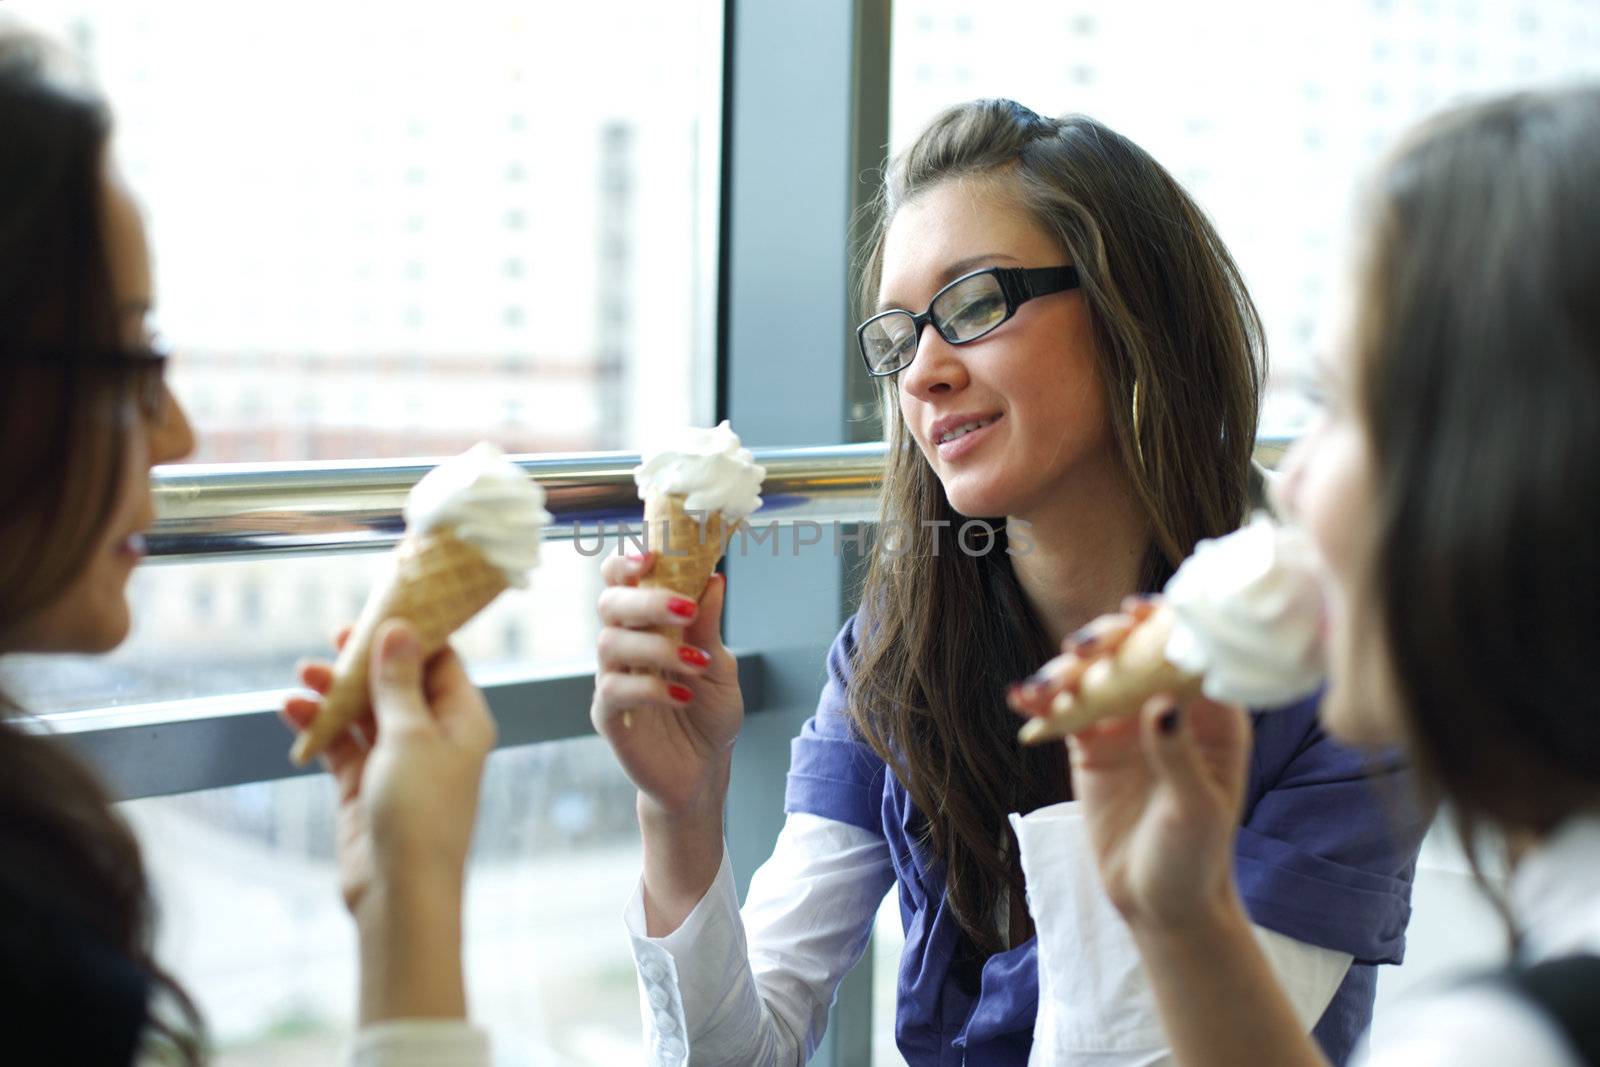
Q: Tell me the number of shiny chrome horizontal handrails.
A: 1